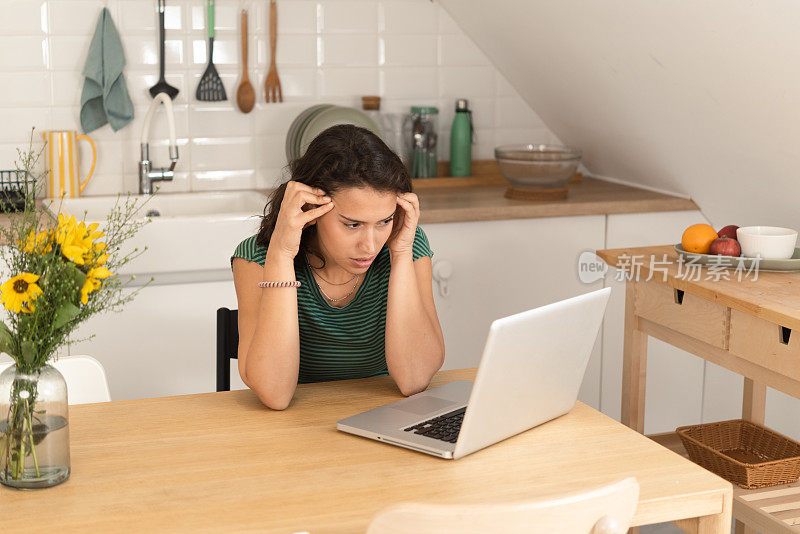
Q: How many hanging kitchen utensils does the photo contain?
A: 4